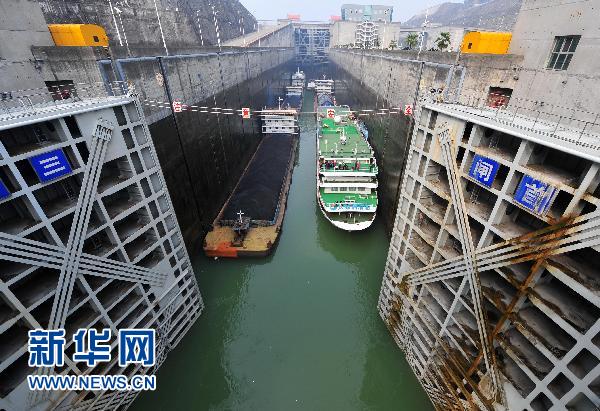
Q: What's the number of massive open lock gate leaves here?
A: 2